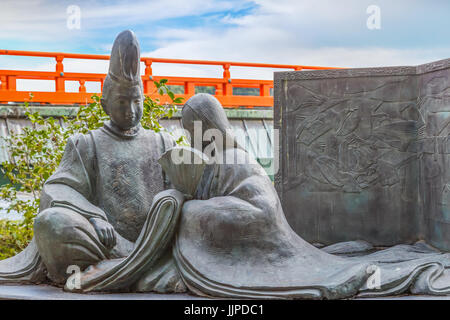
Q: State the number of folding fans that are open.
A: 1